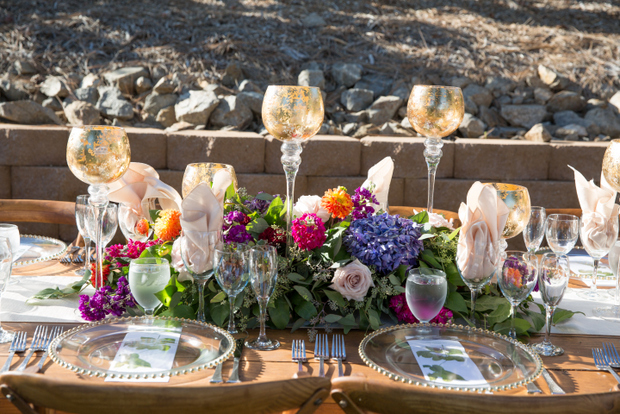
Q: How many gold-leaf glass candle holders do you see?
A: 6